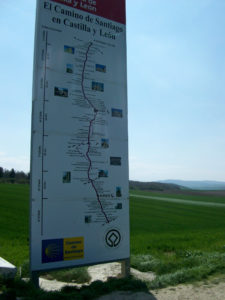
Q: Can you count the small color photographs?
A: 13